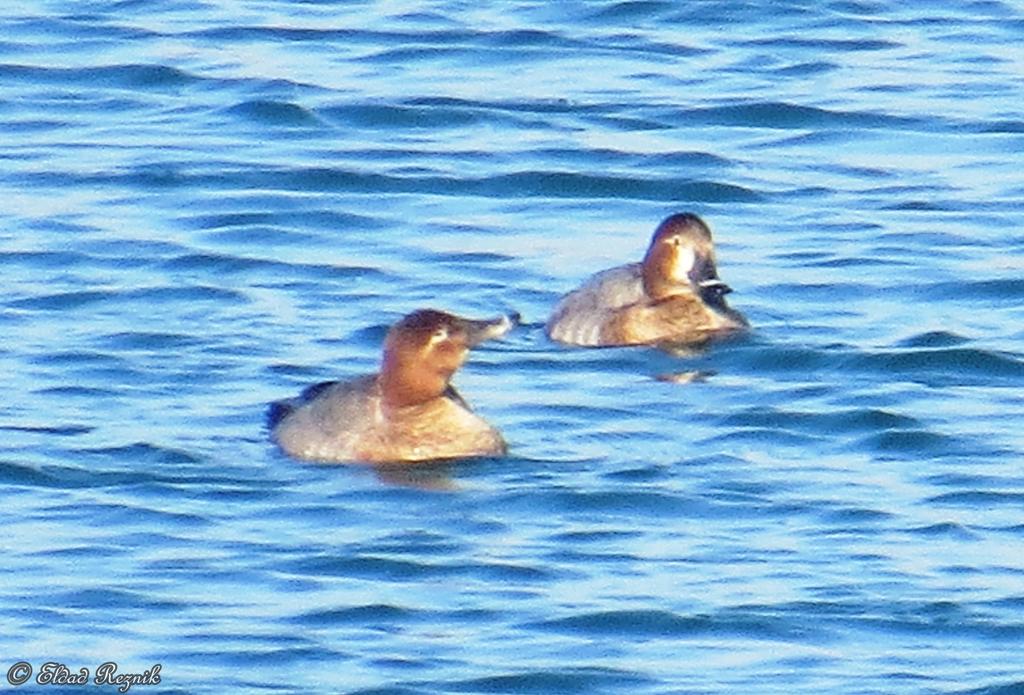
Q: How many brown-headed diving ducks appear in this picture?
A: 2